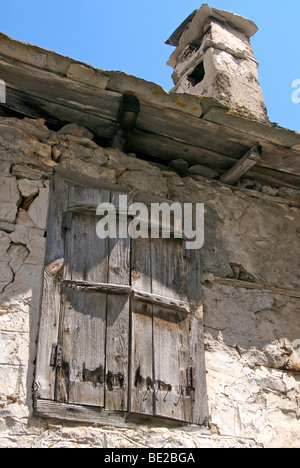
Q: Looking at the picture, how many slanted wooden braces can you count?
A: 2